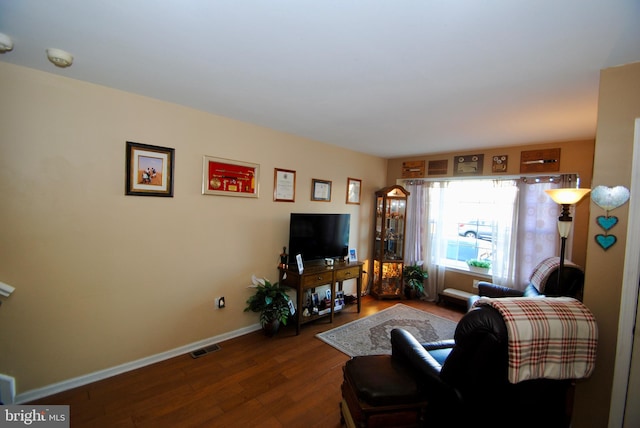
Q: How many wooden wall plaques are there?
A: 5